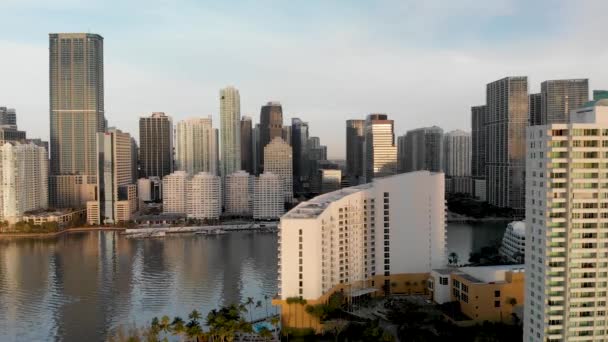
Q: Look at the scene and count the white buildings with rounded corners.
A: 4